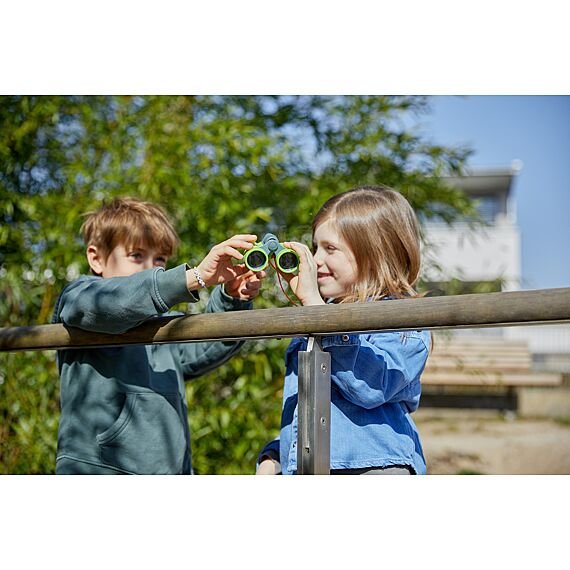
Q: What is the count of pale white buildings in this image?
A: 1